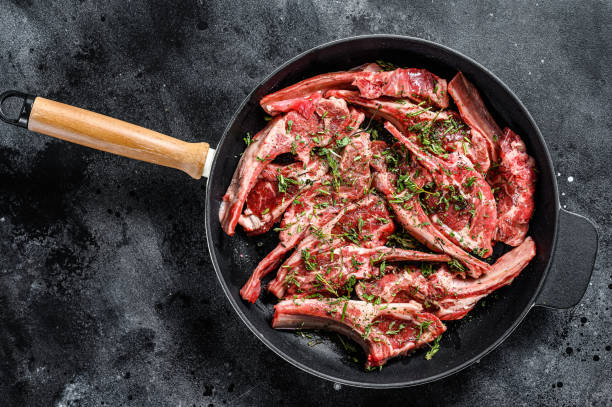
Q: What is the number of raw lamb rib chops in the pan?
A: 12